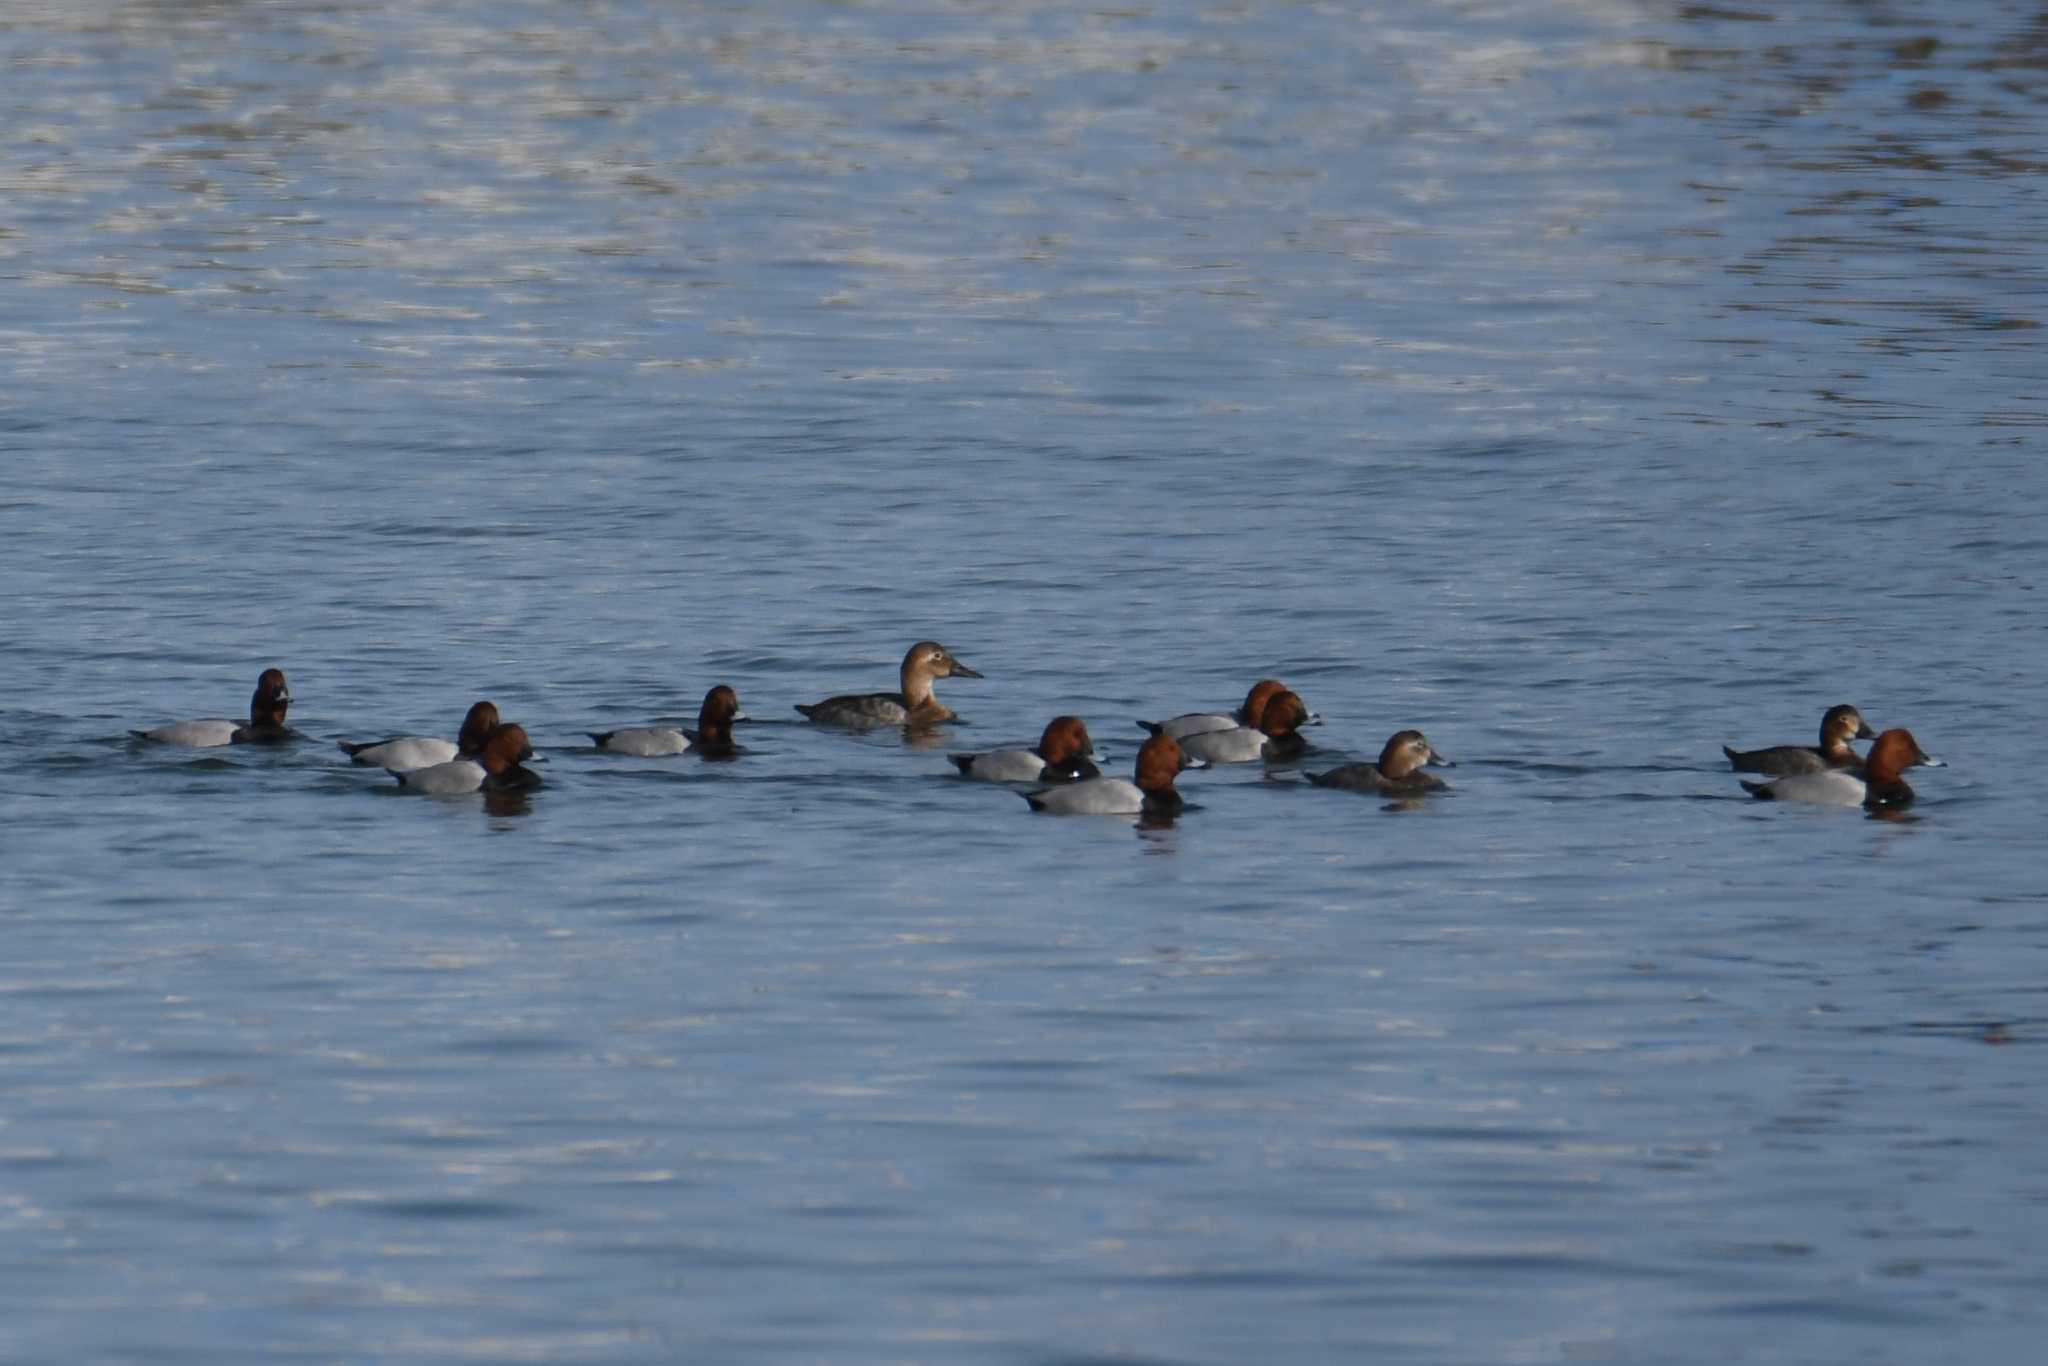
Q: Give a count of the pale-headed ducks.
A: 3